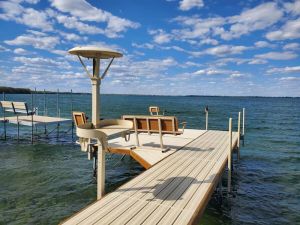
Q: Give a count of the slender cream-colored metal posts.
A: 4